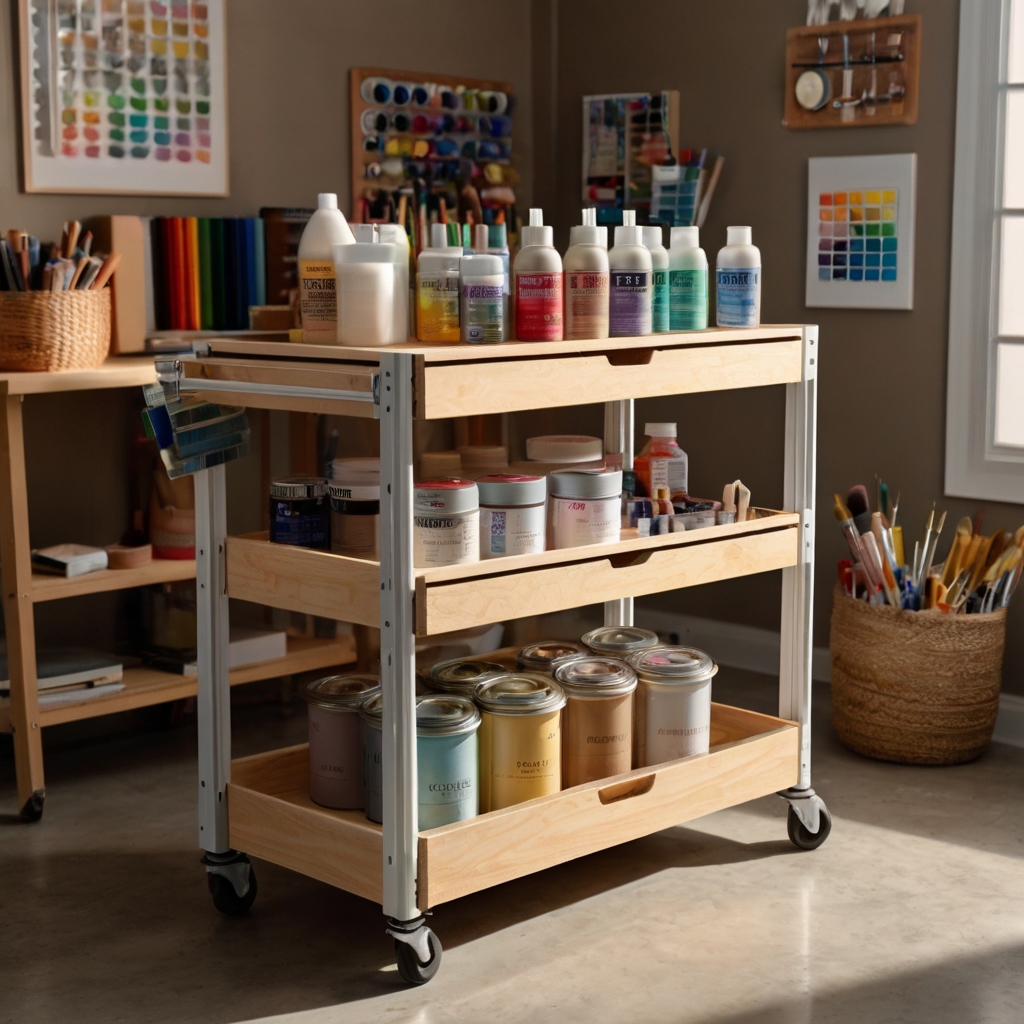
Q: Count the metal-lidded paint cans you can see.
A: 9